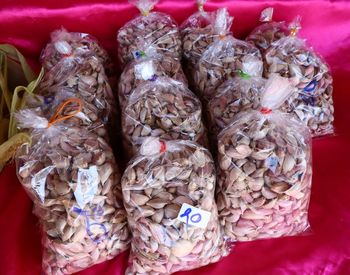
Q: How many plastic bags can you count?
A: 14